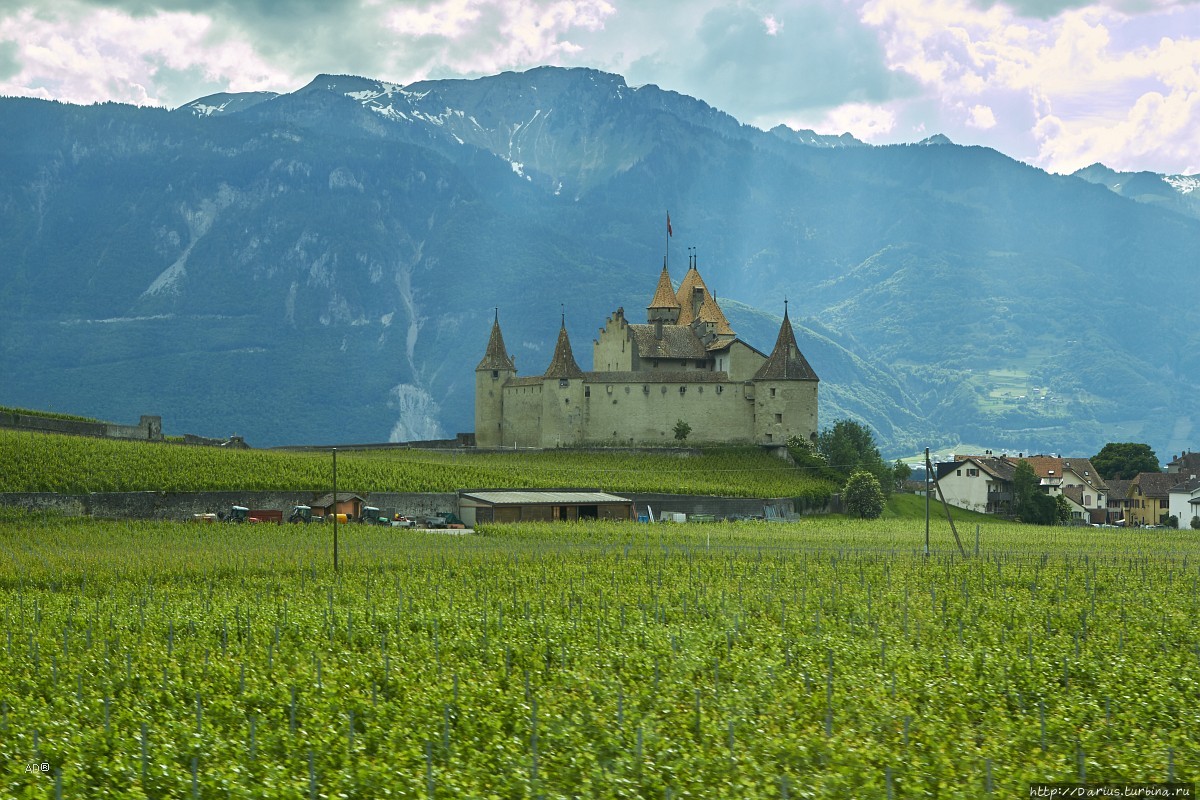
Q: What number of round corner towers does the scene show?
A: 3